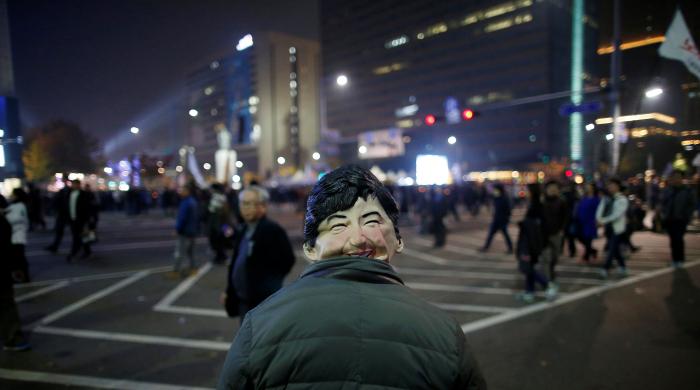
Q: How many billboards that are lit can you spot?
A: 1